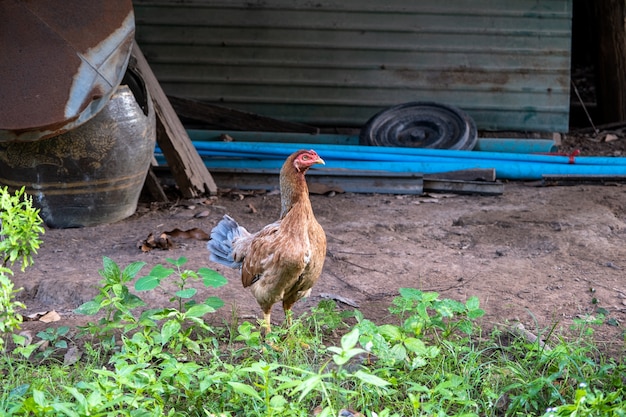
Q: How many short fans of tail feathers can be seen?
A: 1